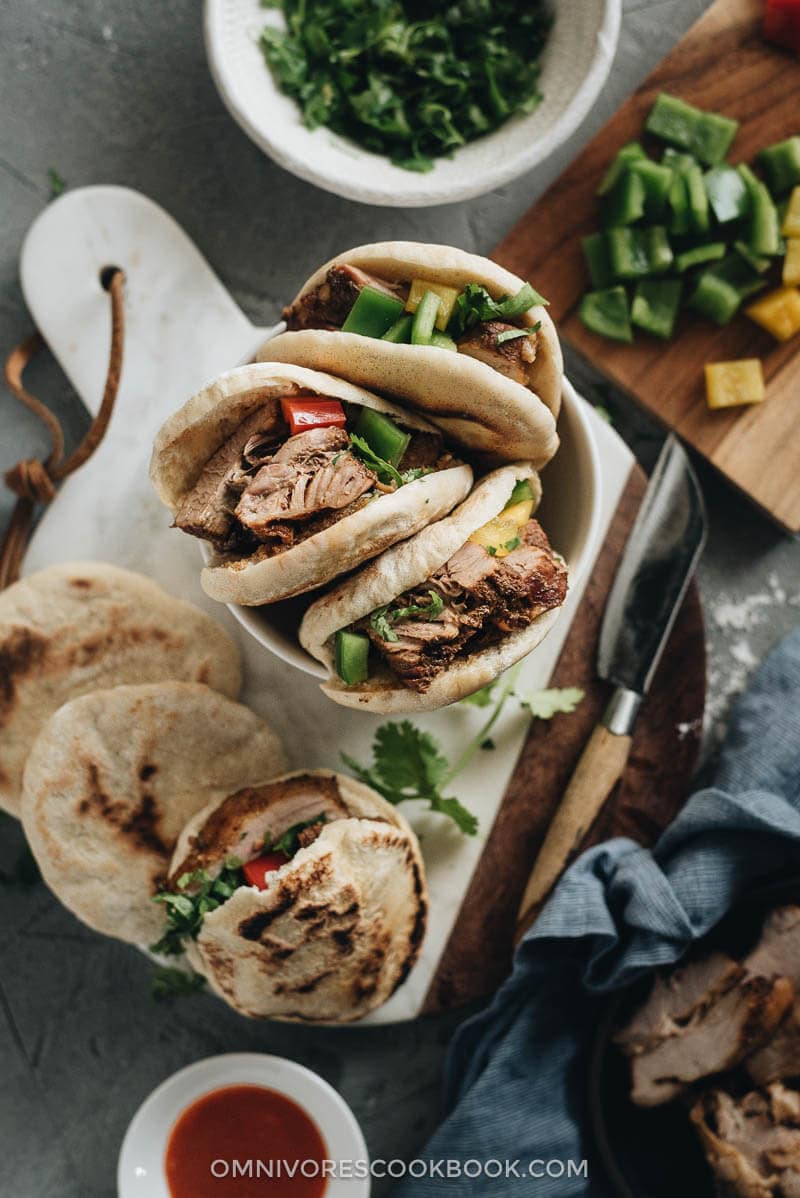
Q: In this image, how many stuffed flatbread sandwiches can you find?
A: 4